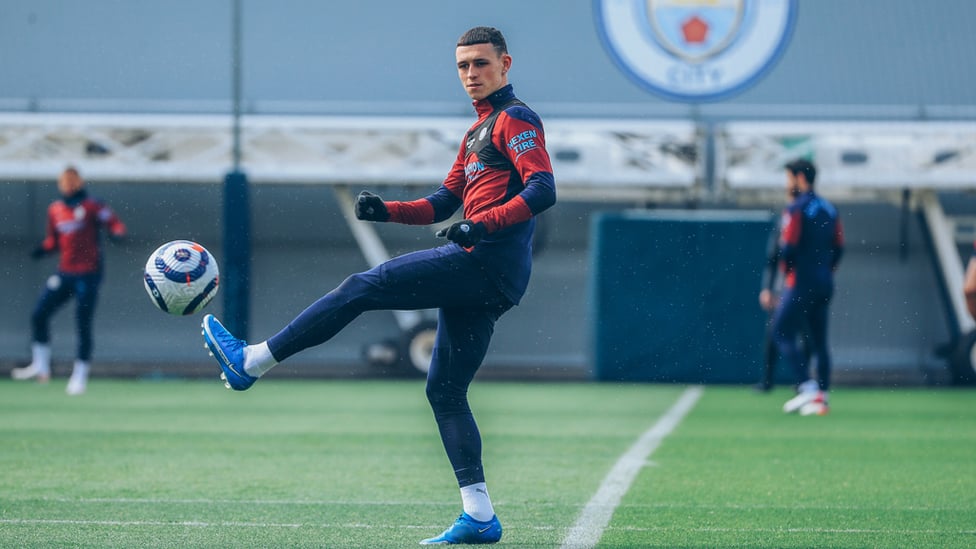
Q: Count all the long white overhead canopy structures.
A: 2